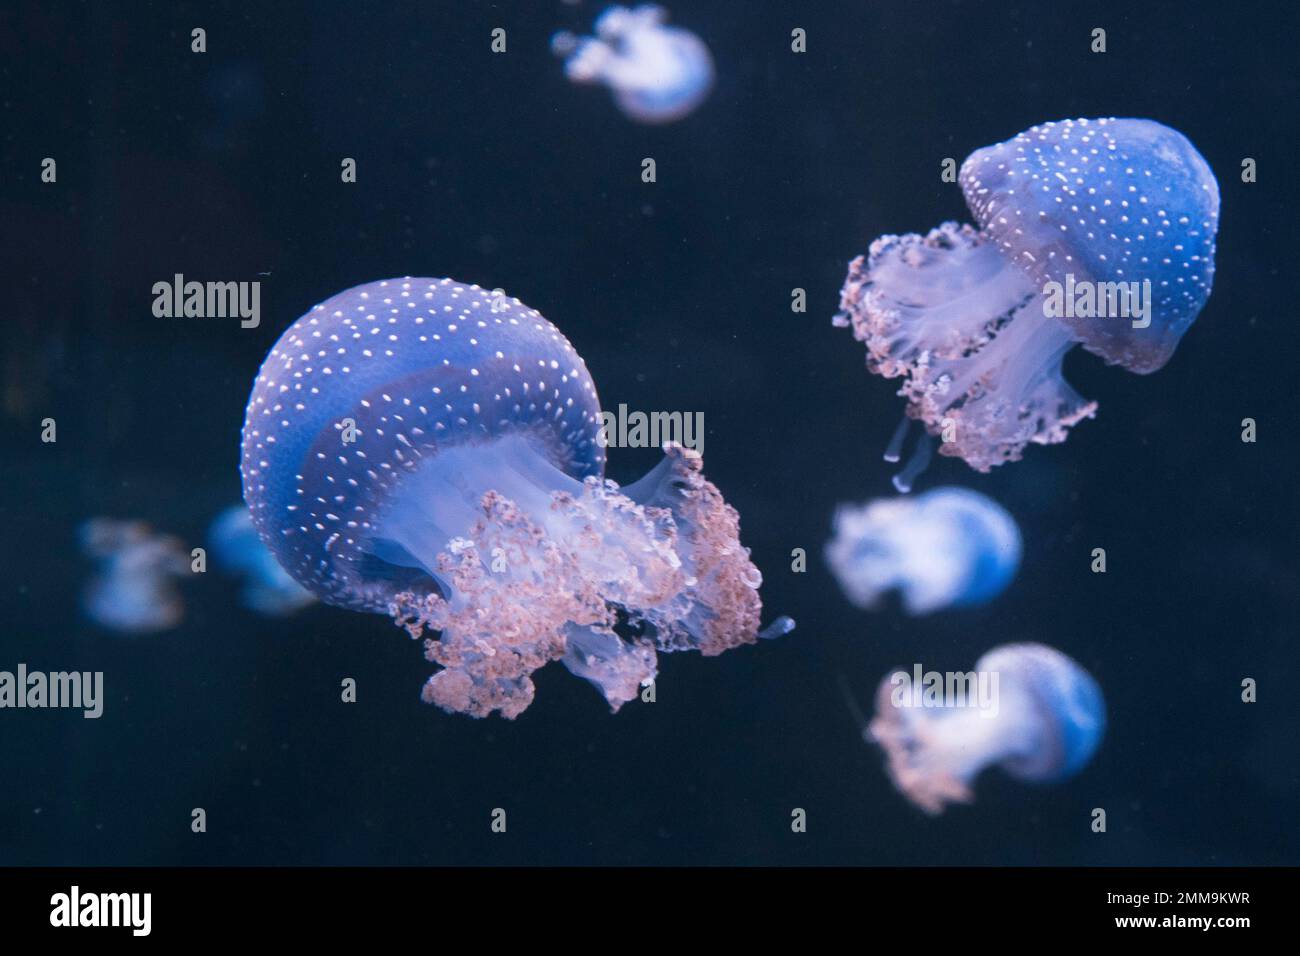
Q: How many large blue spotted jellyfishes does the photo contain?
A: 2